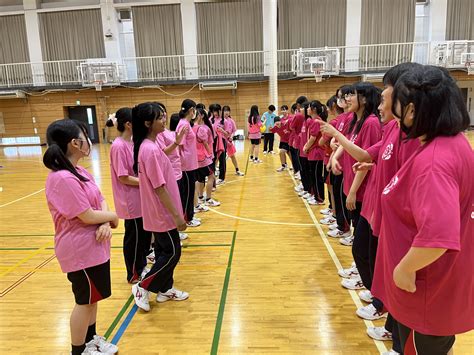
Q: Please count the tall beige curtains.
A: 7